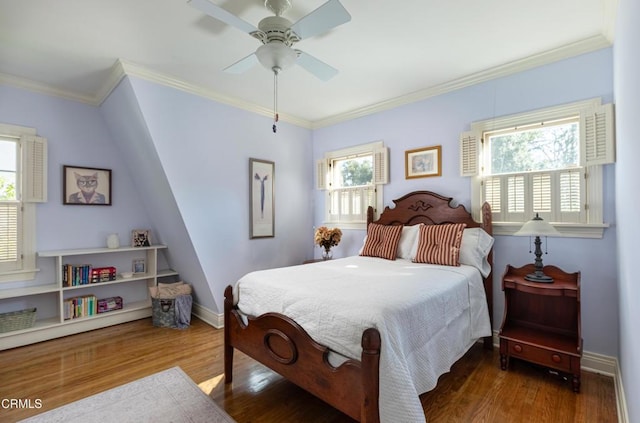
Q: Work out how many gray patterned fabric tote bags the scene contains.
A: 1